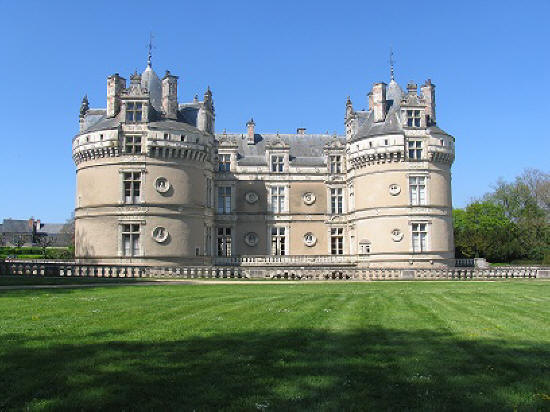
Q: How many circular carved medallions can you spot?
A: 8